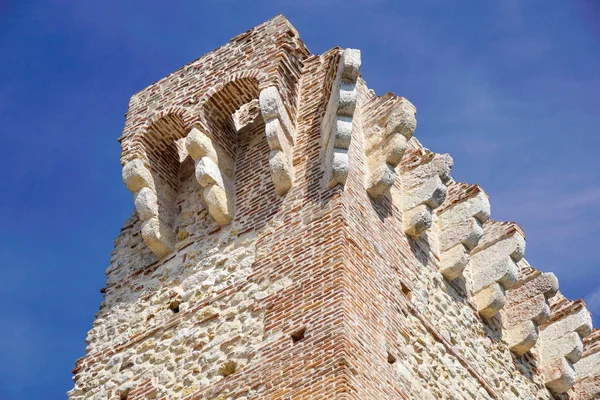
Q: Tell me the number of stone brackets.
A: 11